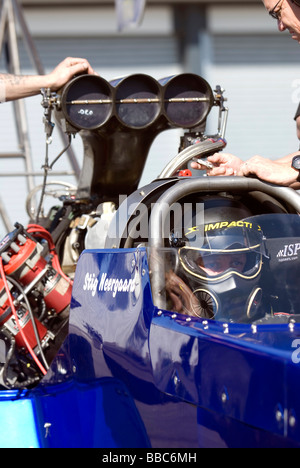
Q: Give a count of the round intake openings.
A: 3